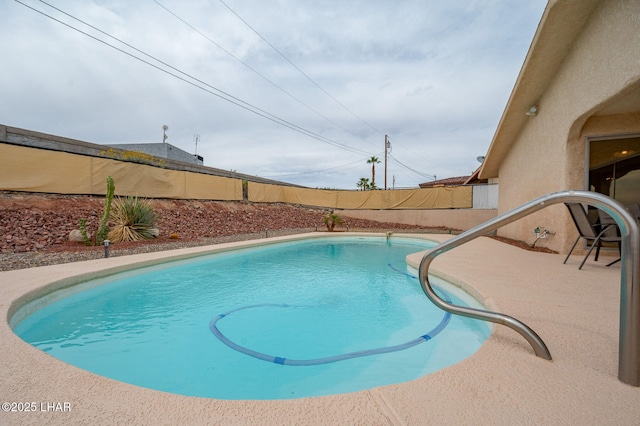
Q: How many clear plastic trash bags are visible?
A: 0